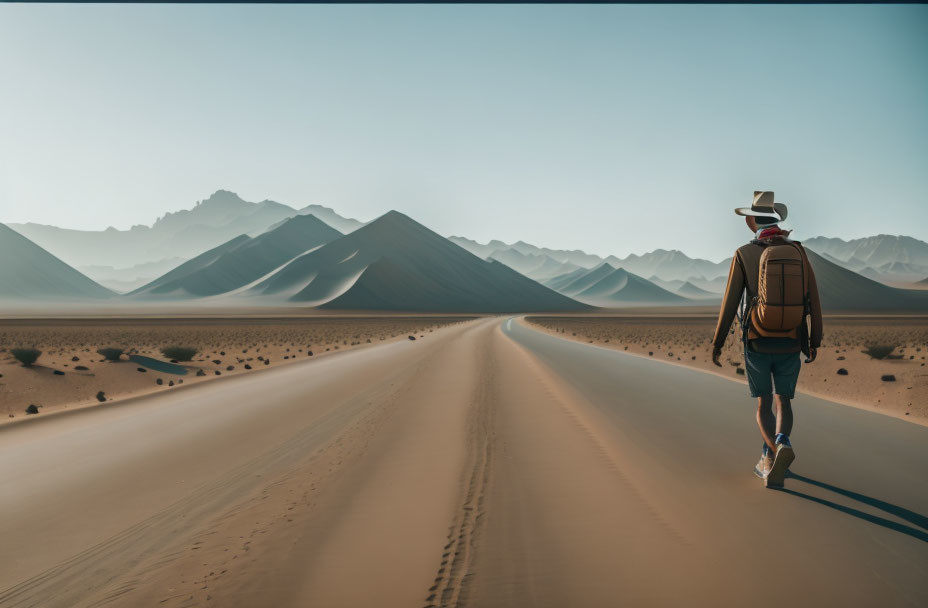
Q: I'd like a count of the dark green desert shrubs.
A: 4